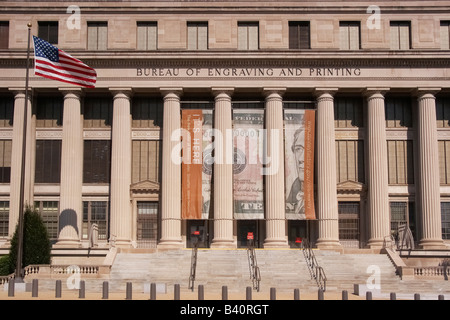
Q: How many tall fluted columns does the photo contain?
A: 9